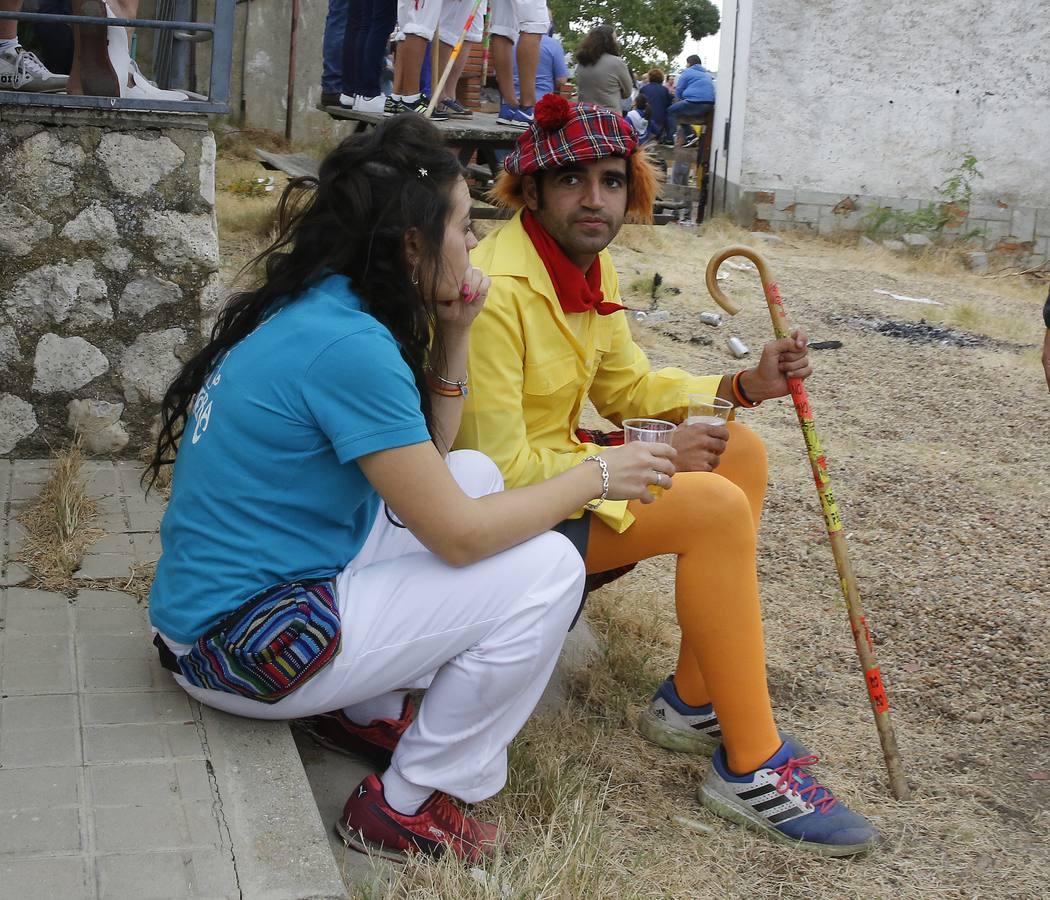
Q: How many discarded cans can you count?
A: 2